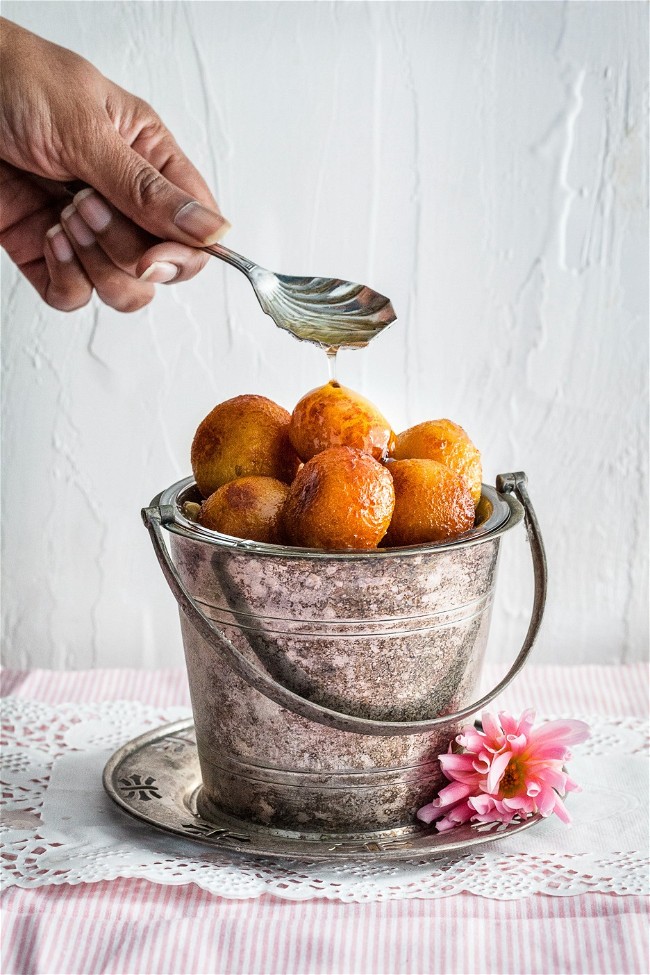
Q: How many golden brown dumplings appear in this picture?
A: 6